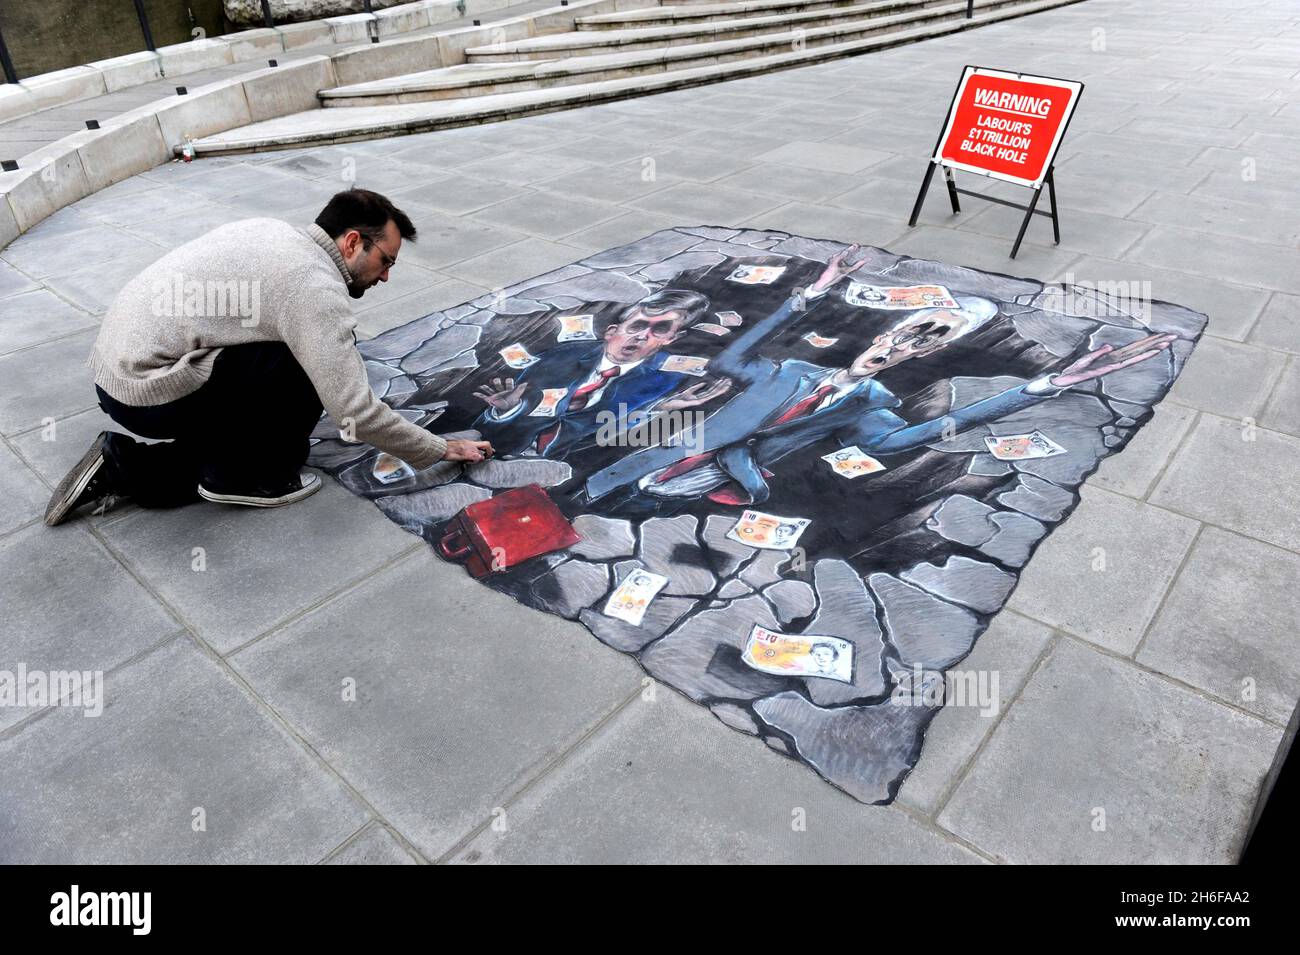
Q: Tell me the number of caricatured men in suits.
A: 2